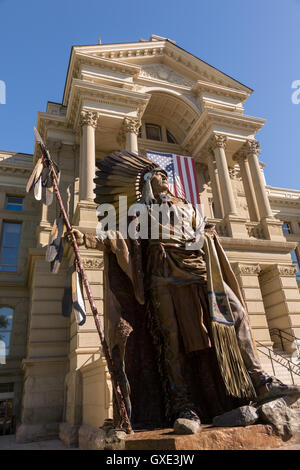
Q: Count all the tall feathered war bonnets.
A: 1